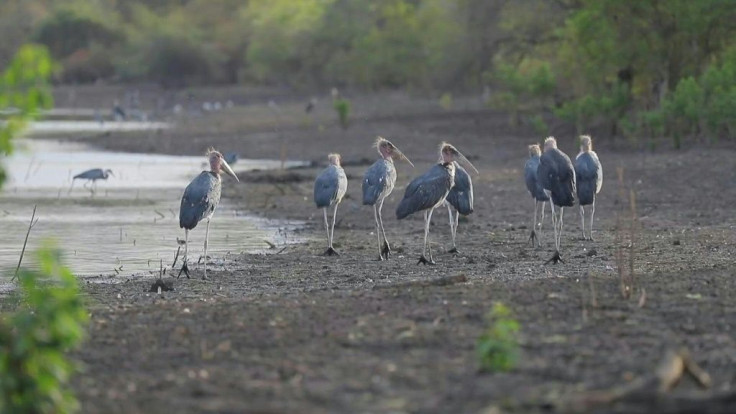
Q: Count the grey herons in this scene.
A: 1